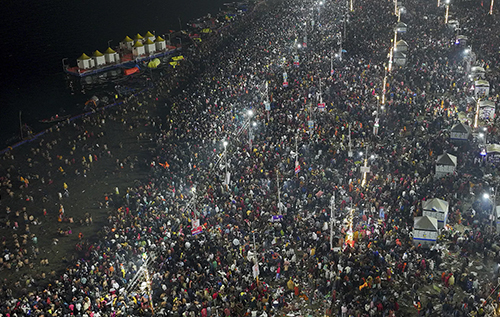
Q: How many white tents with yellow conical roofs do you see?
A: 9